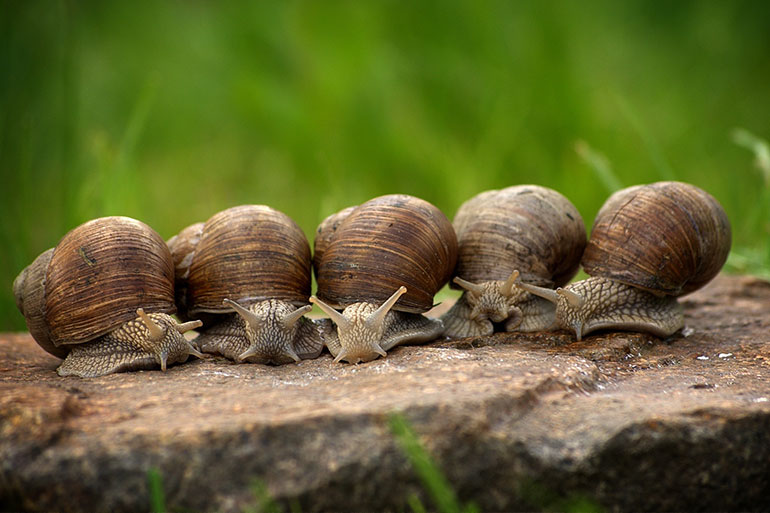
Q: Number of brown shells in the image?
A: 5